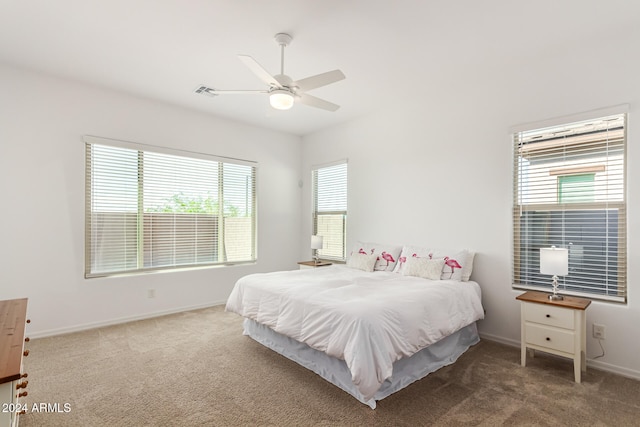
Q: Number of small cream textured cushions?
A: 2